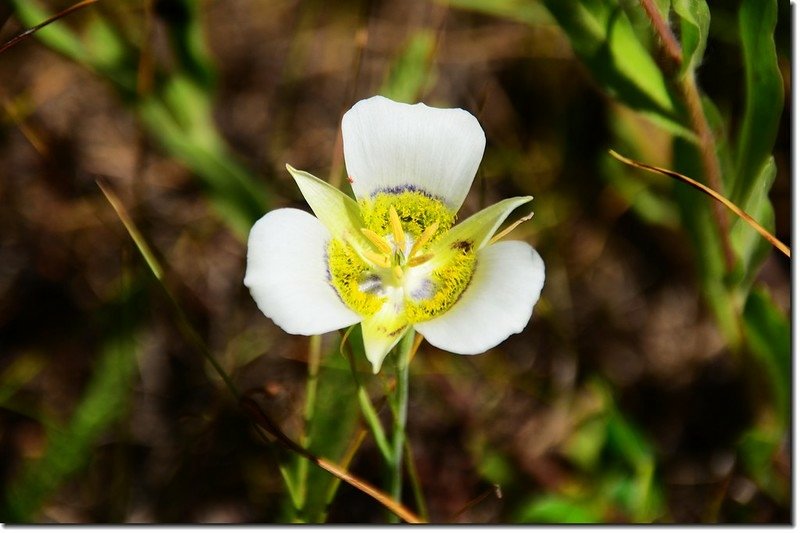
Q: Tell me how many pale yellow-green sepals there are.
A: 3